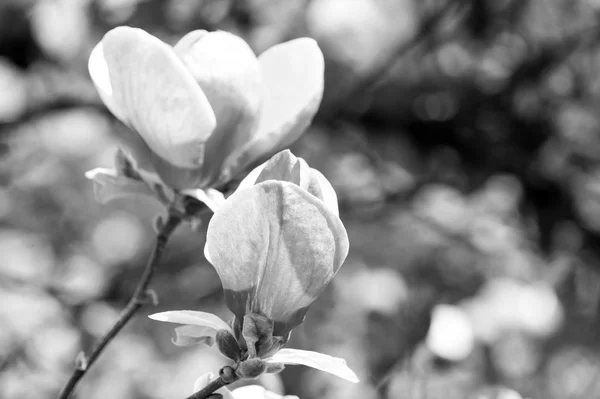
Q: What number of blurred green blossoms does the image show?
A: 0